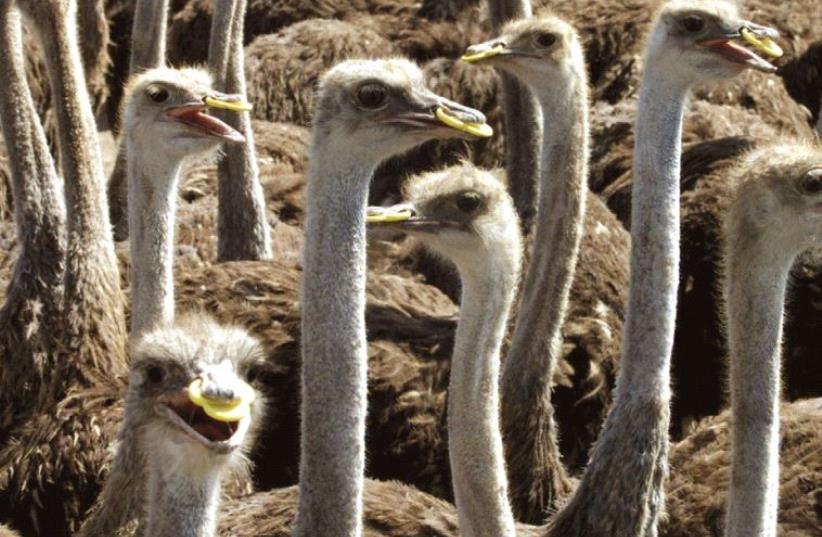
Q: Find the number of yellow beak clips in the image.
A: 6